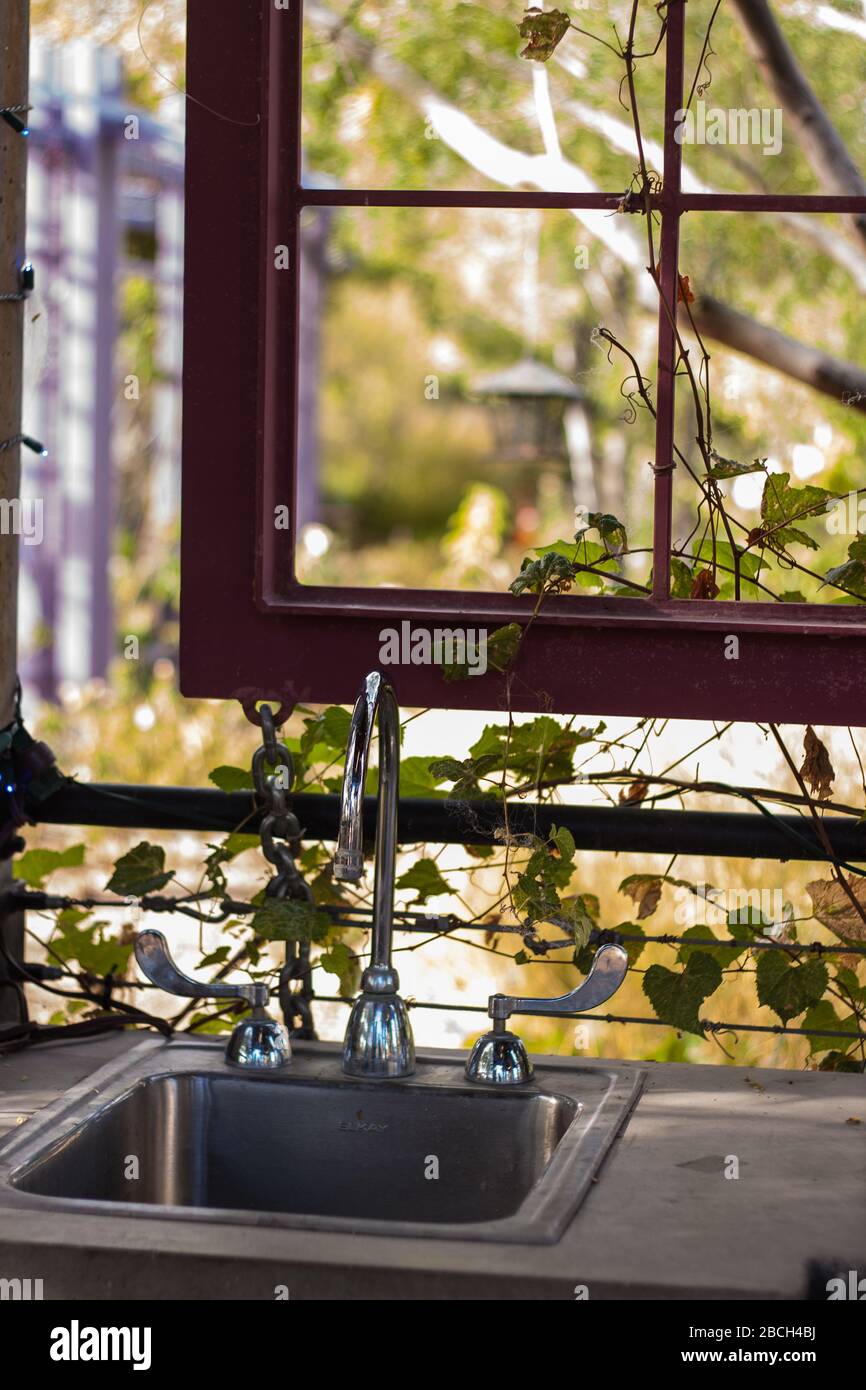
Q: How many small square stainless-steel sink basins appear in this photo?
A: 1